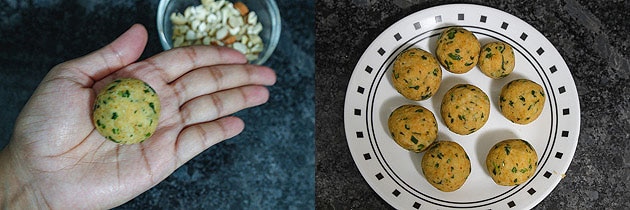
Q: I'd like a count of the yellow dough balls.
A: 9